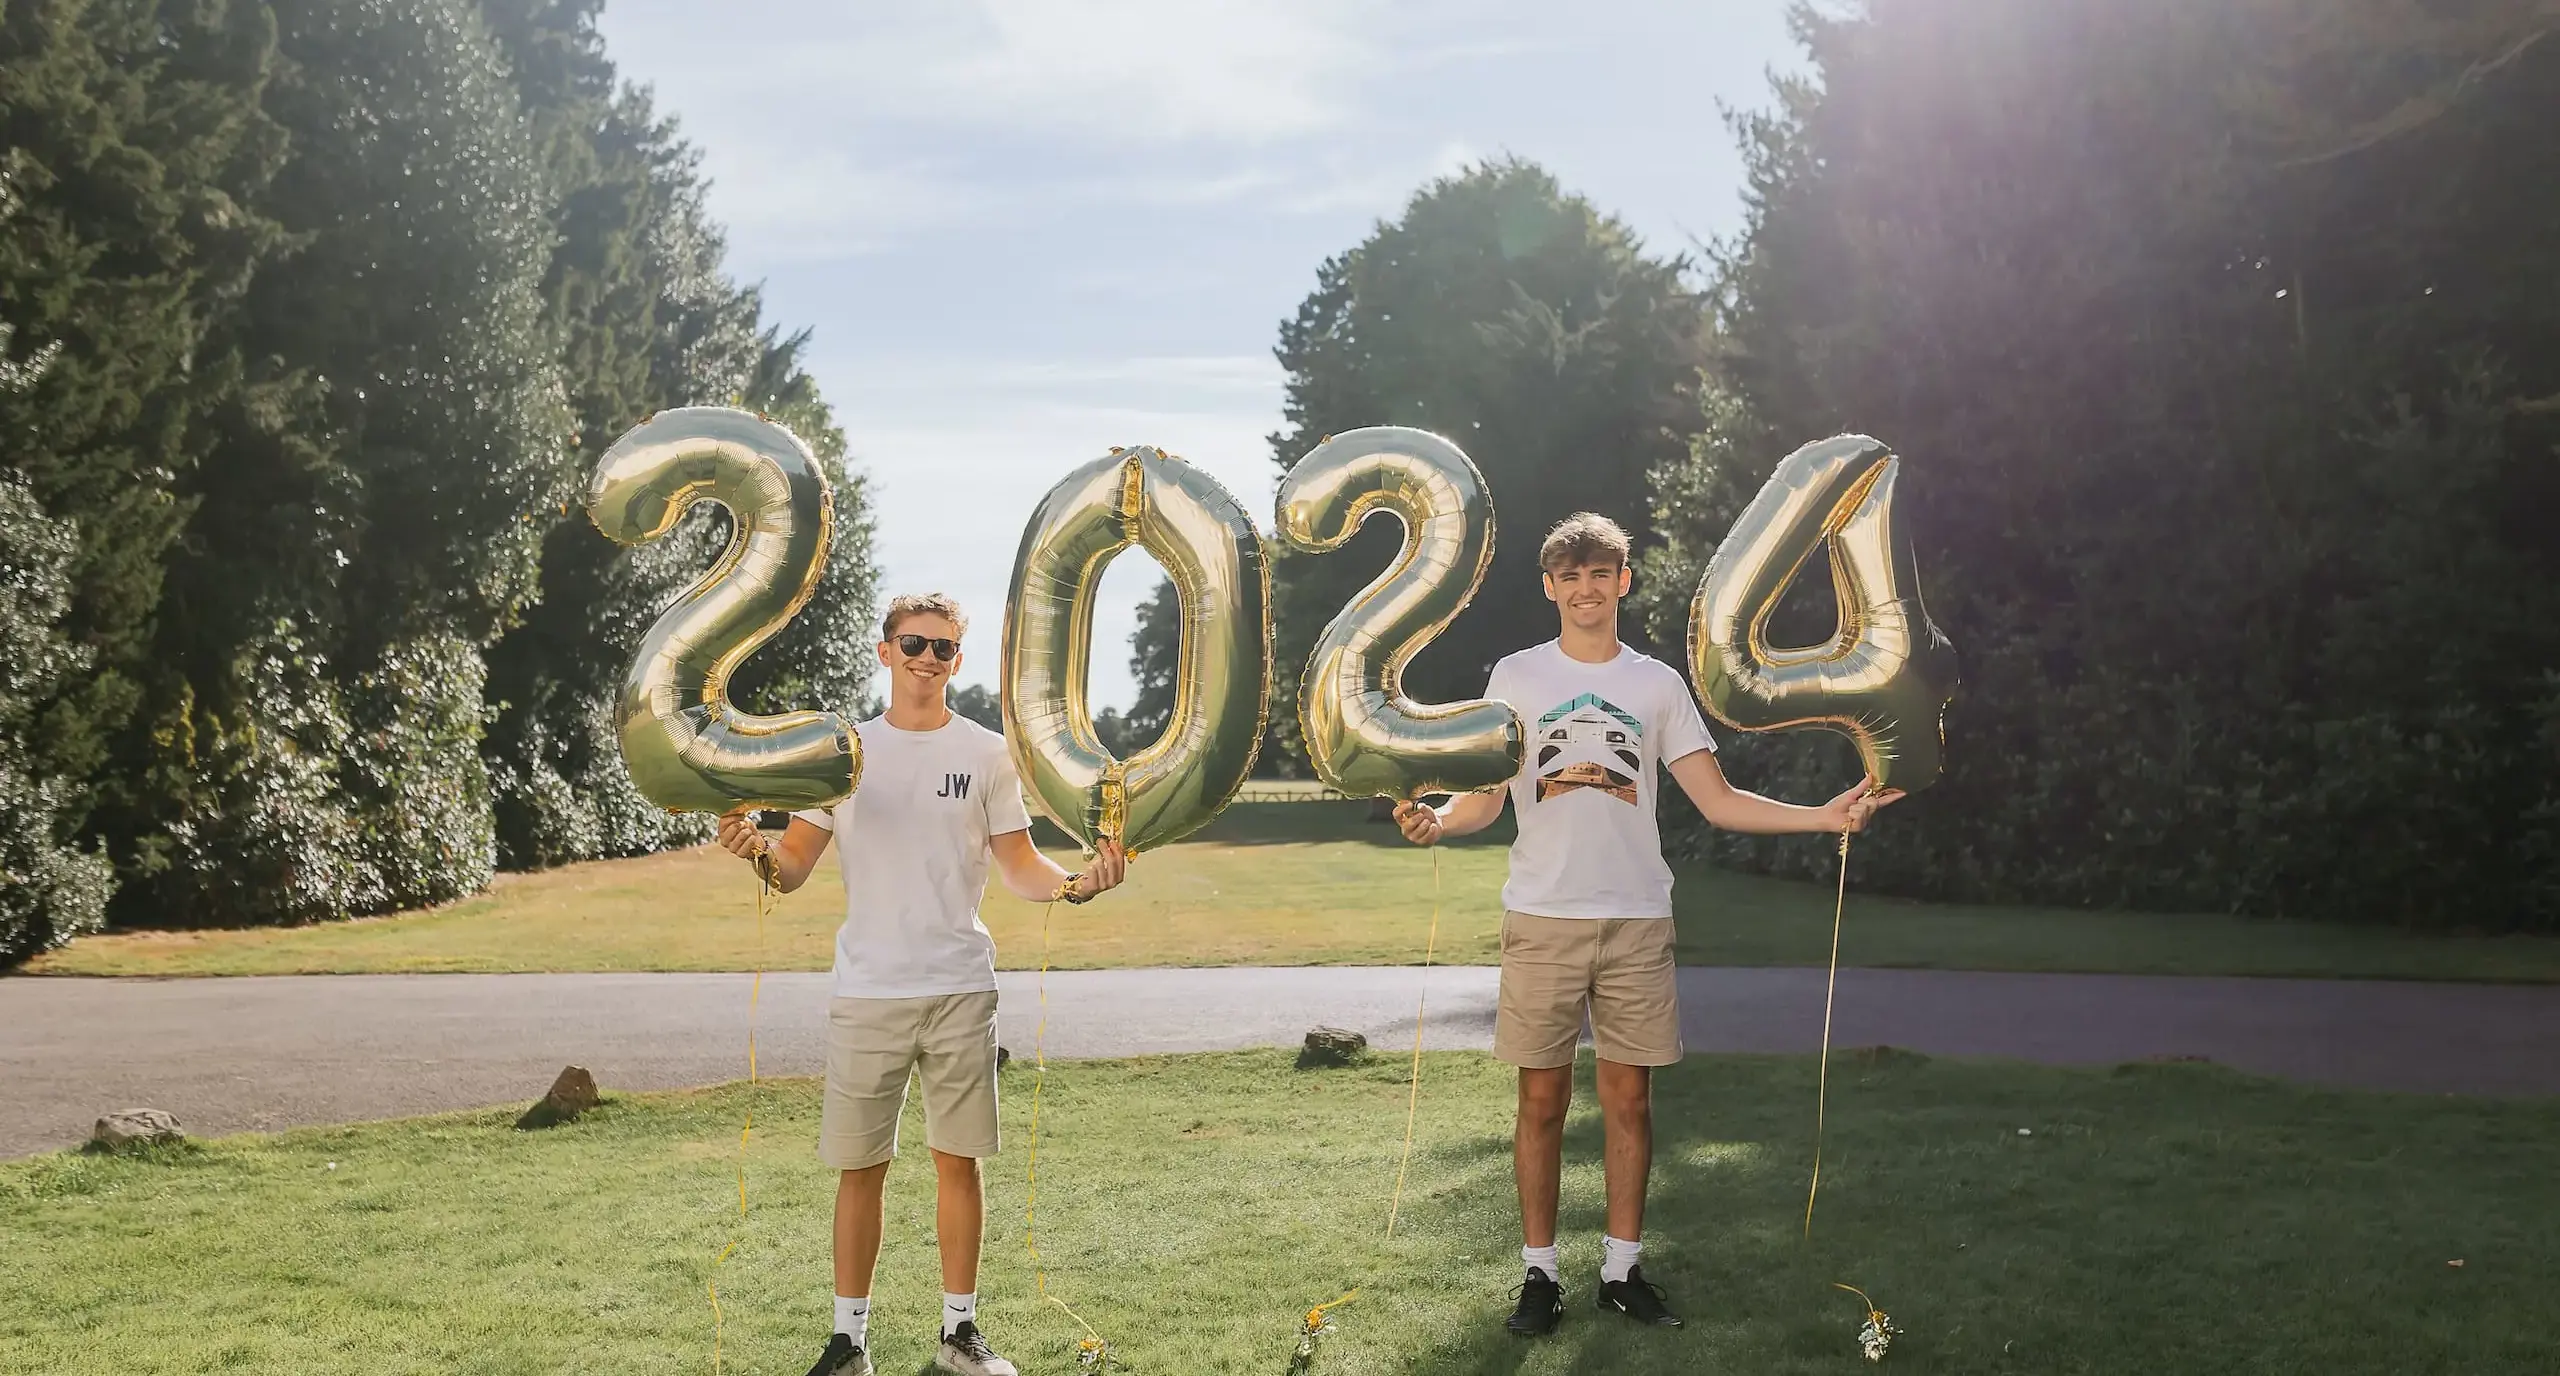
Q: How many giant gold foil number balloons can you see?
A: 4